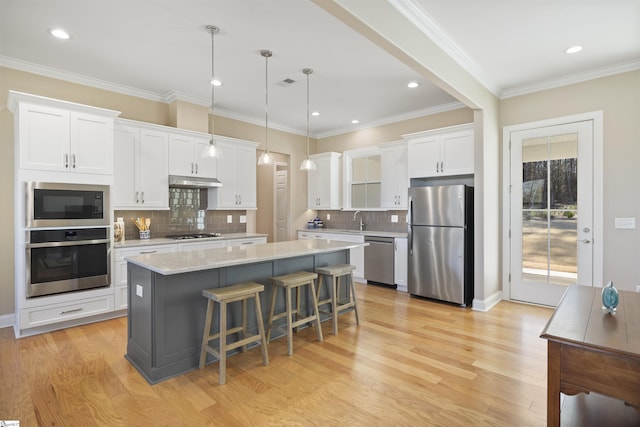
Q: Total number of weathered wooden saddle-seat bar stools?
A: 3